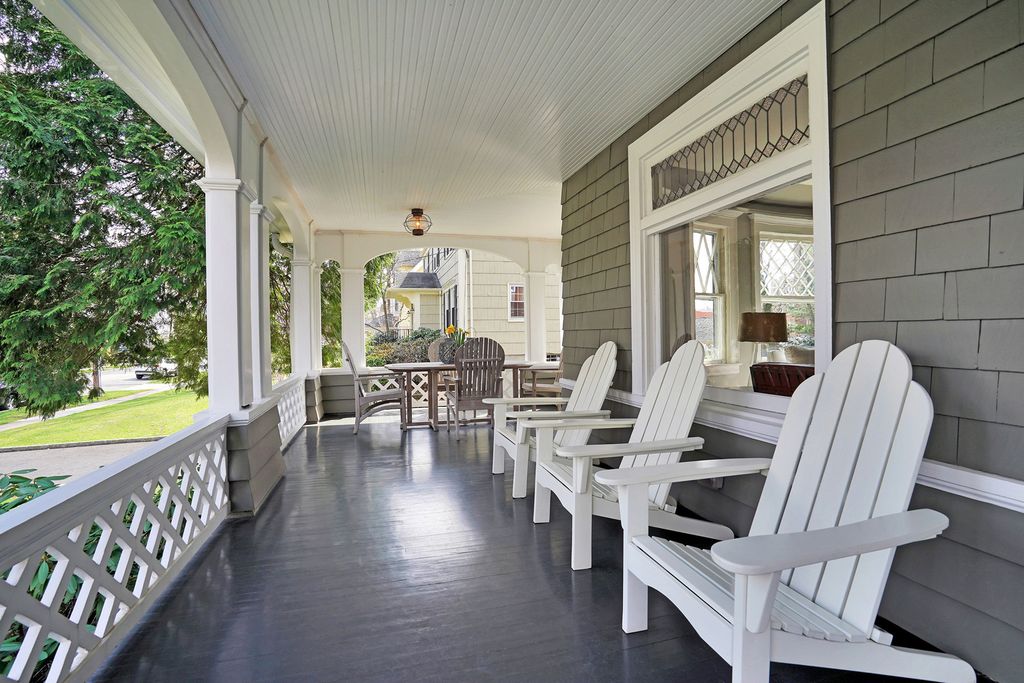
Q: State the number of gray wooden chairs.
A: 4